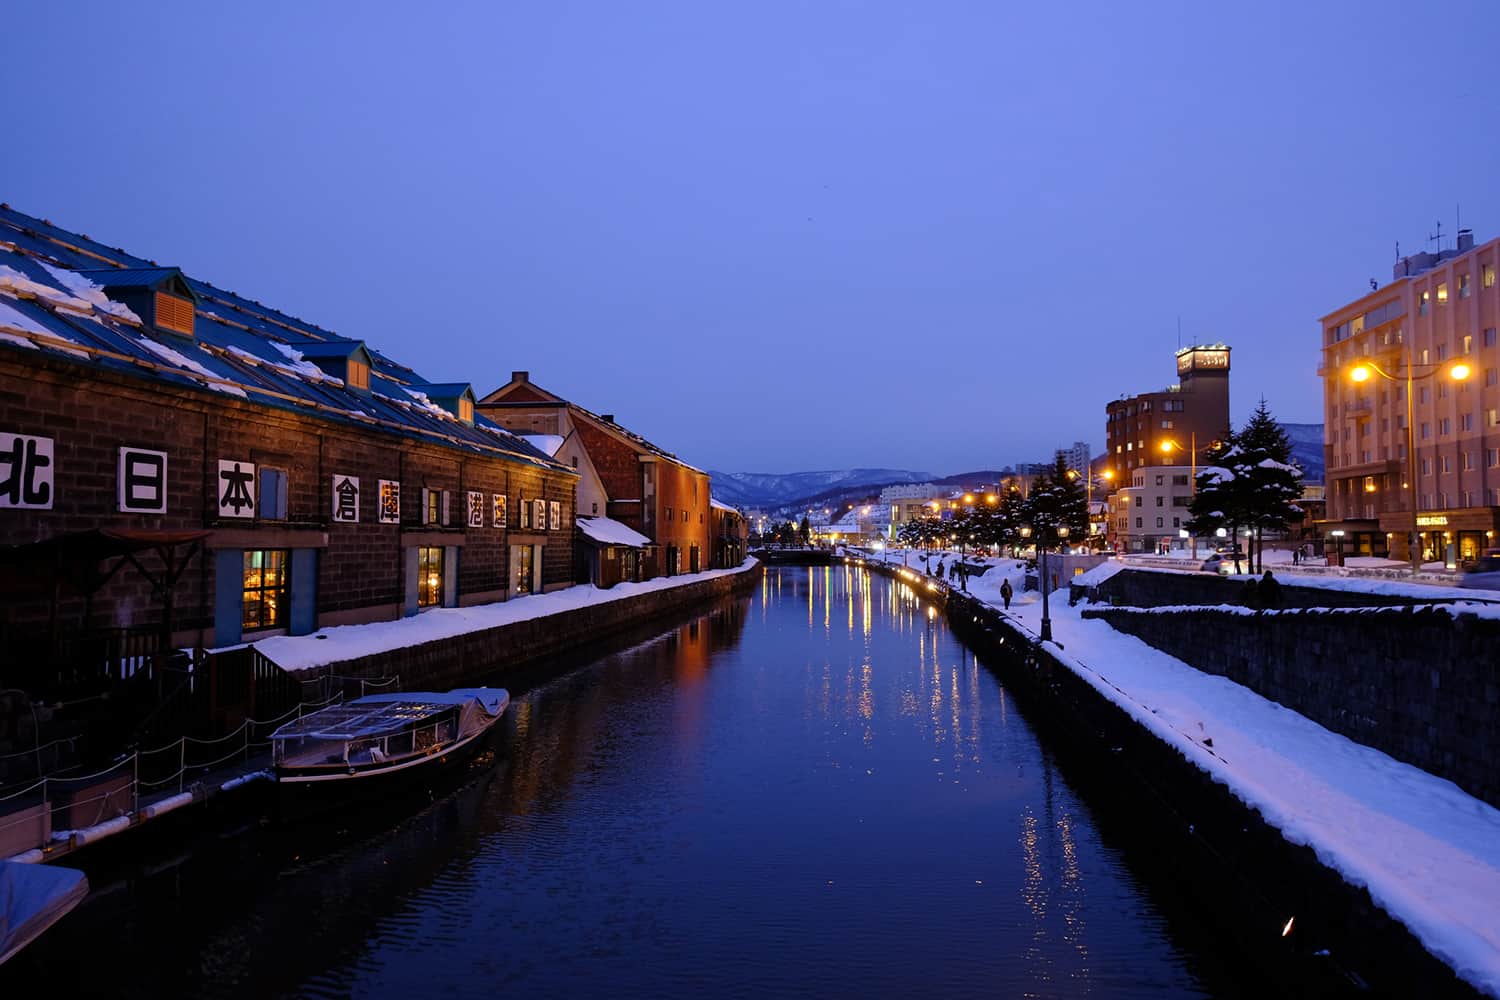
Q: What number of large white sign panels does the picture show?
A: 9